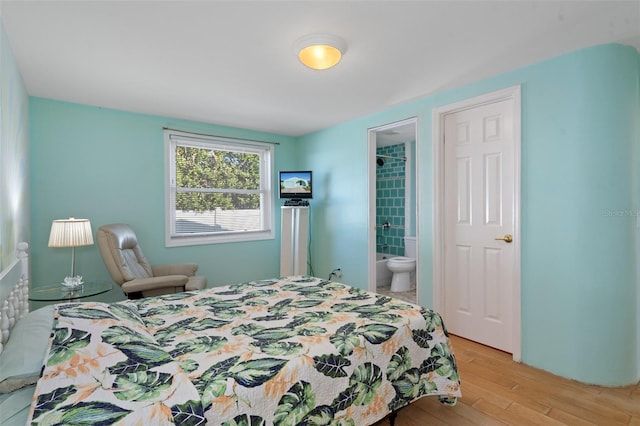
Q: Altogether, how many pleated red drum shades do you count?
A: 0